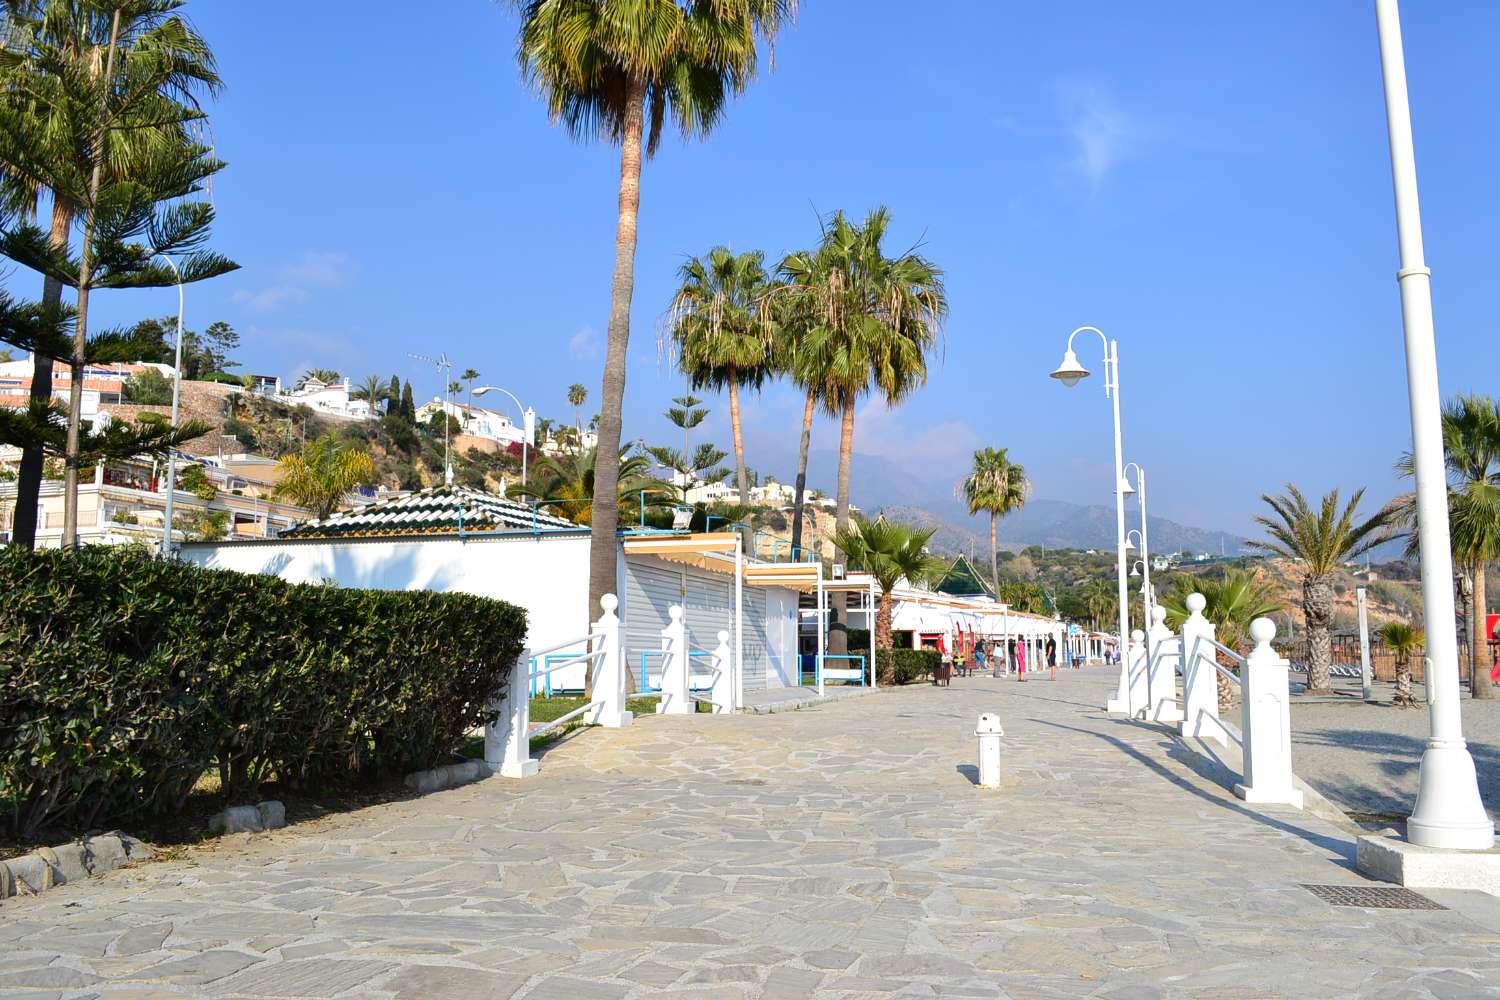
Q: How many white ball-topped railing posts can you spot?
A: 7